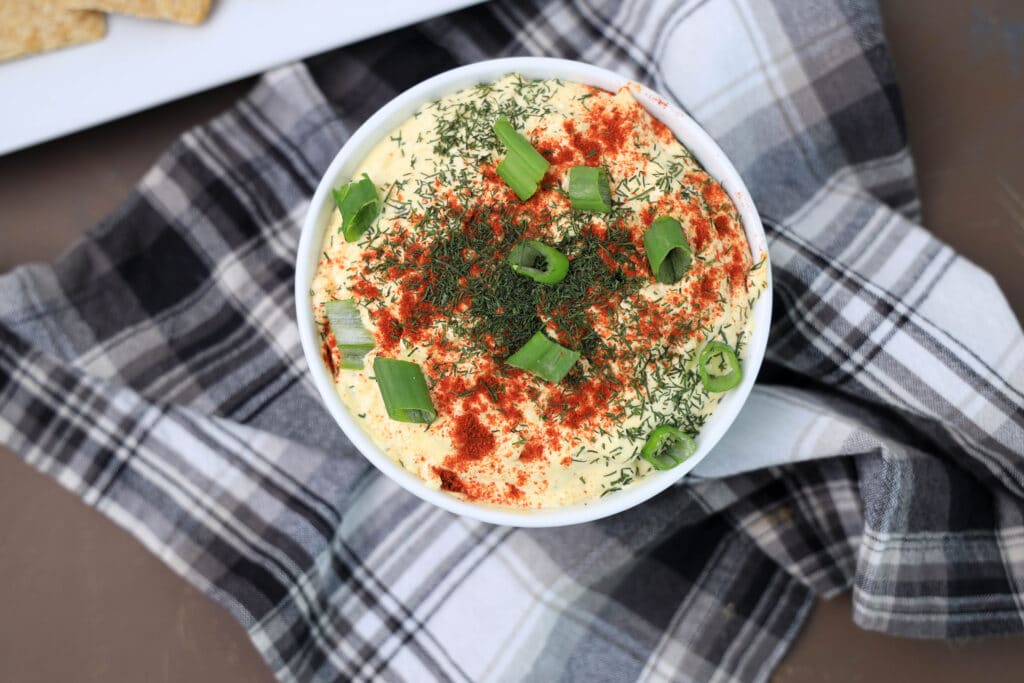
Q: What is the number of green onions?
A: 10